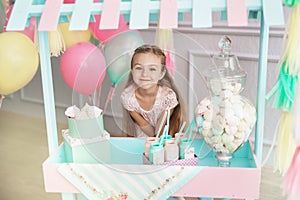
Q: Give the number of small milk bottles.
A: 6